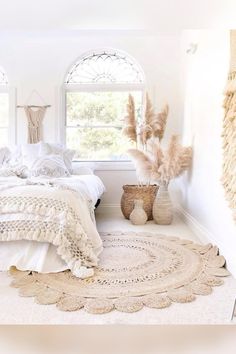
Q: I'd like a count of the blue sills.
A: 0